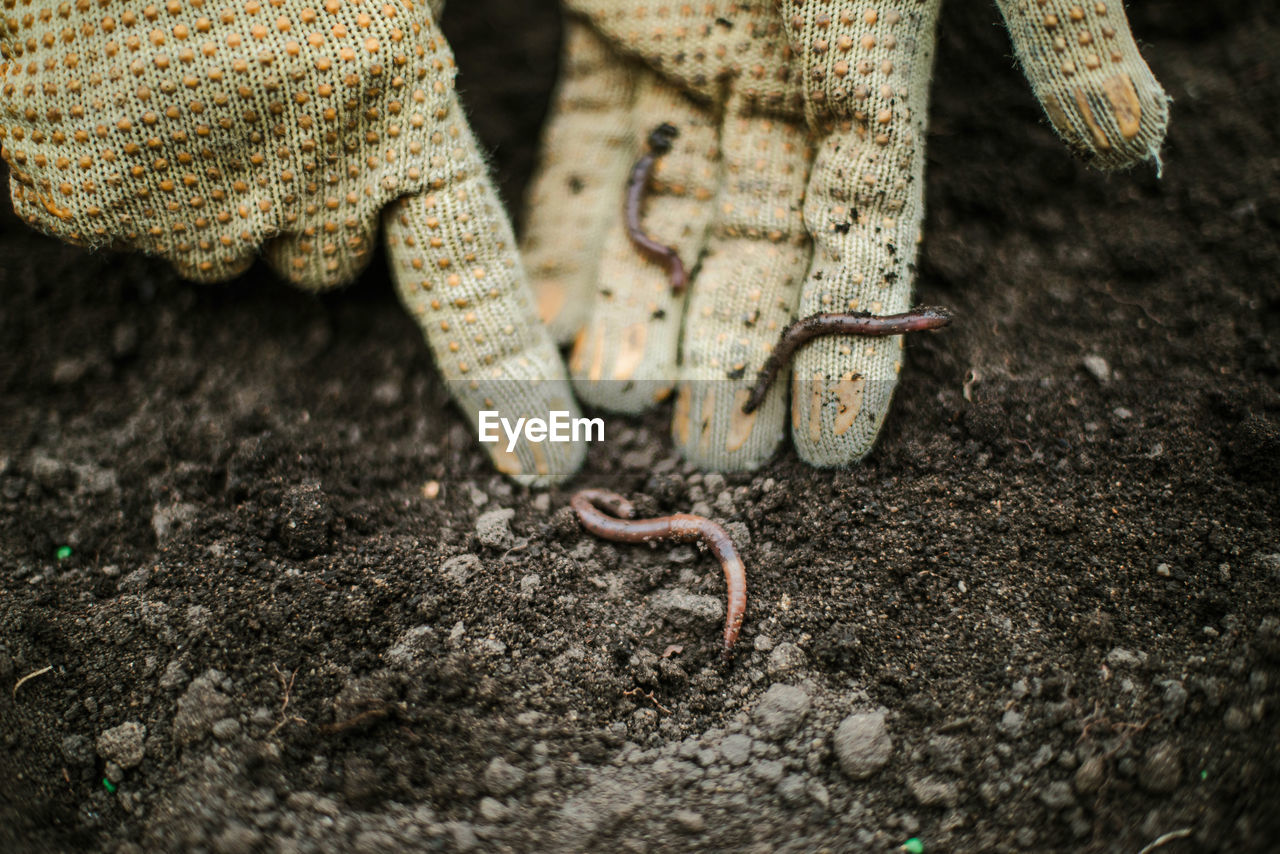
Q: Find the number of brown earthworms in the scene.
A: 3